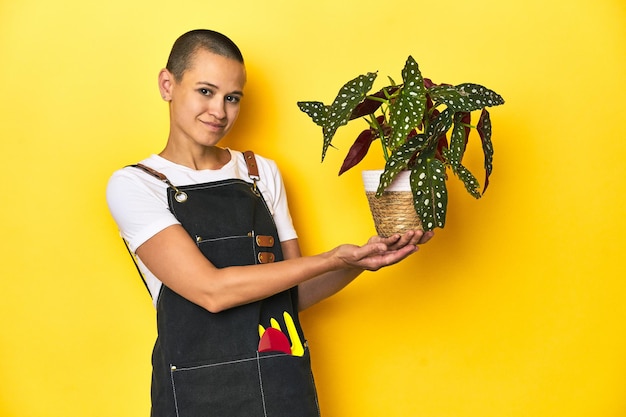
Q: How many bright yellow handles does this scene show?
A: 3